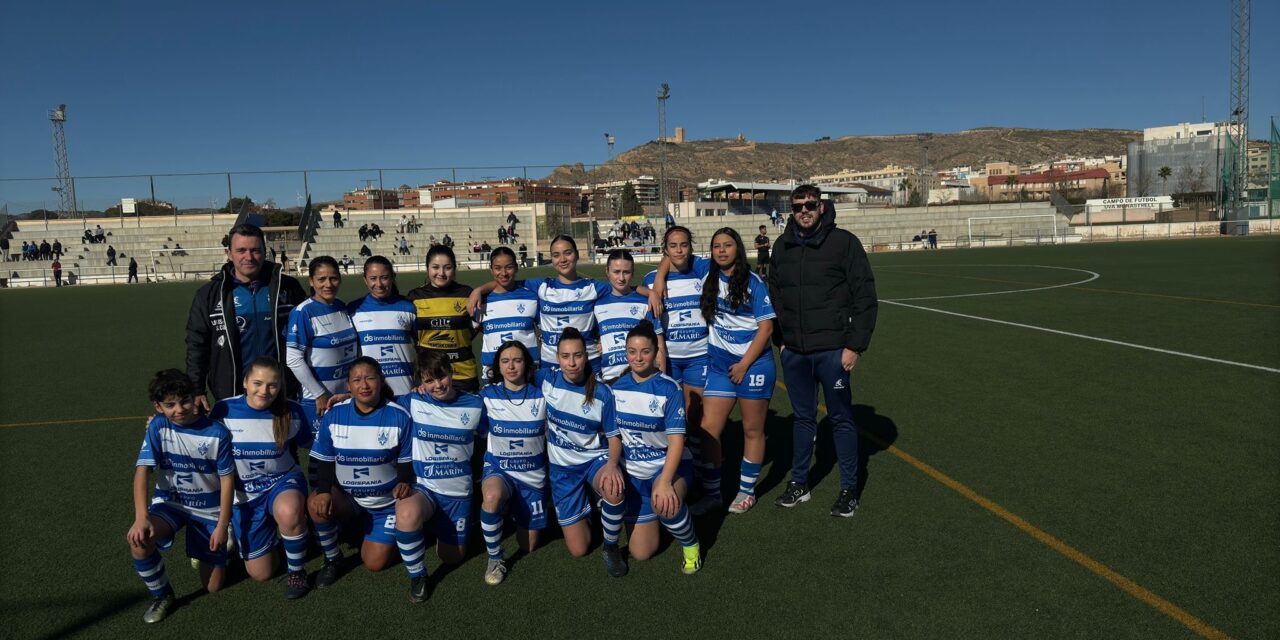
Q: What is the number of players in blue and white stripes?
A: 14